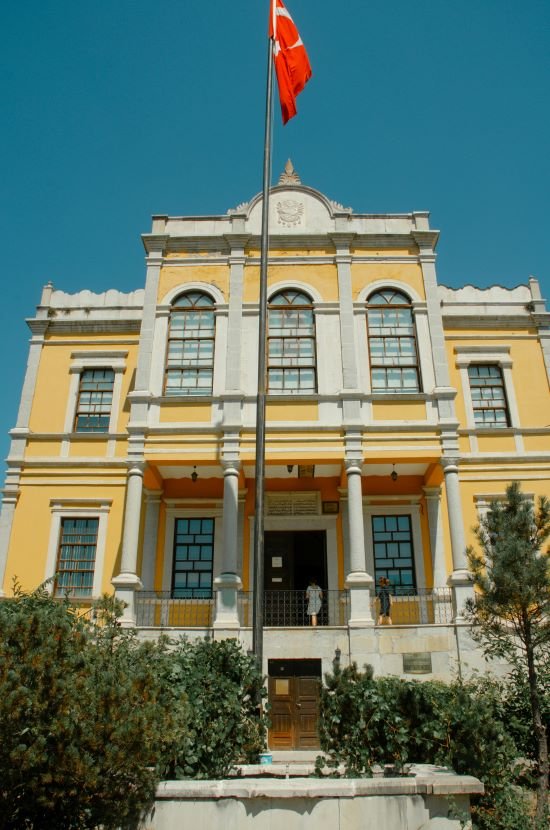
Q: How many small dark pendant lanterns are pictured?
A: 3